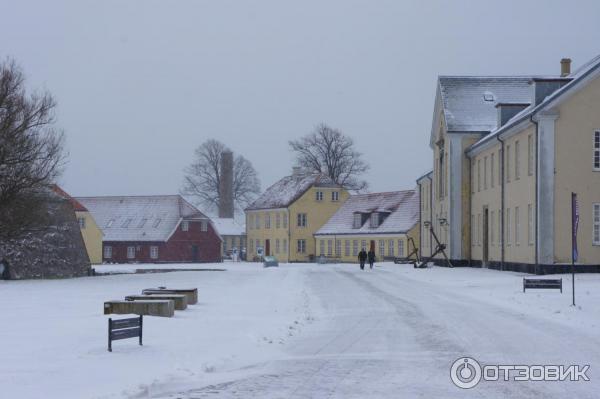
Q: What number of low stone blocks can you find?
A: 3